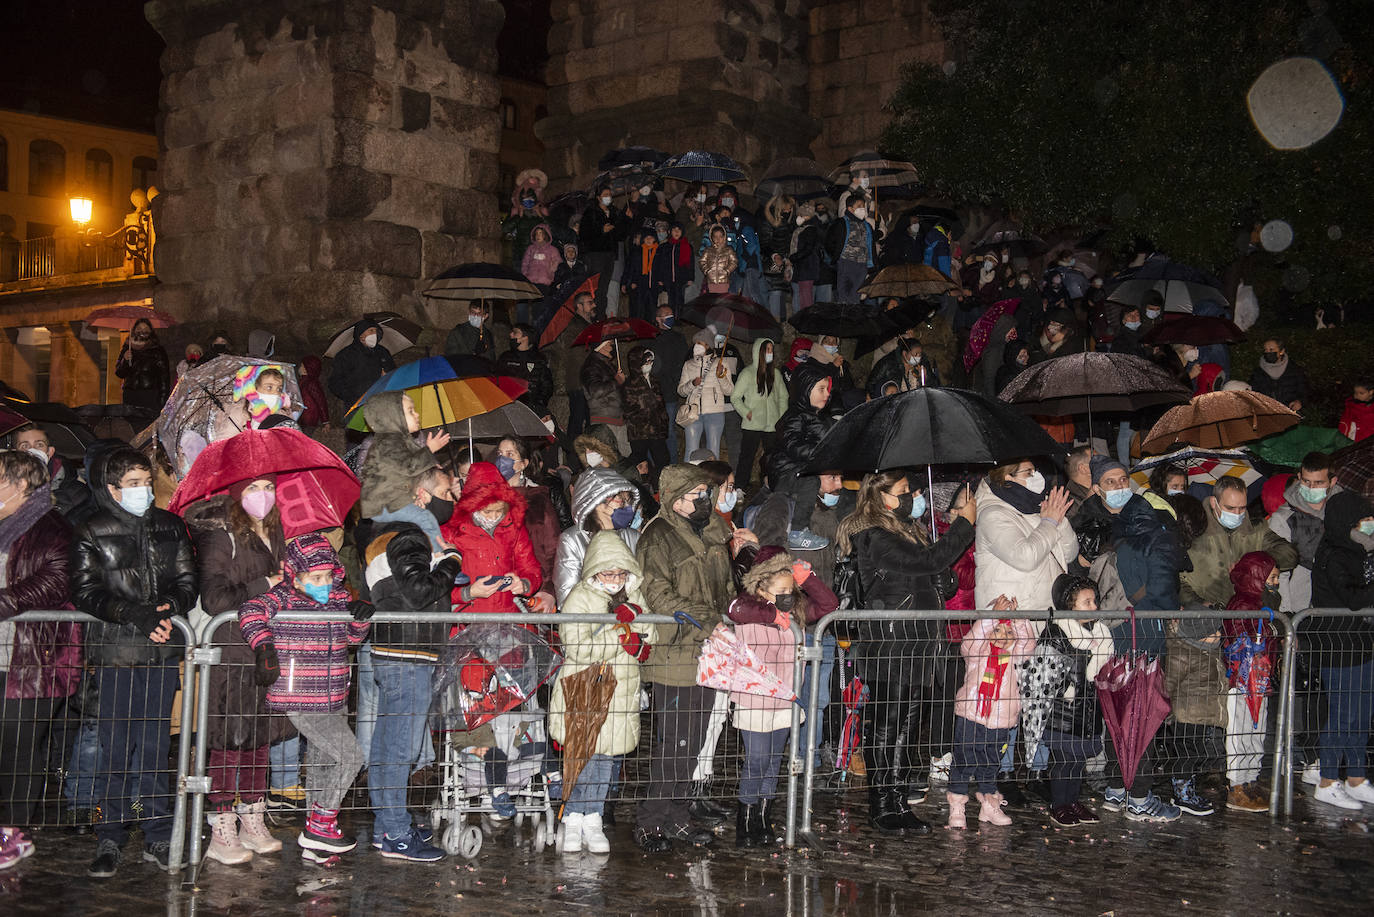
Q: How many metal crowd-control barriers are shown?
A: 4